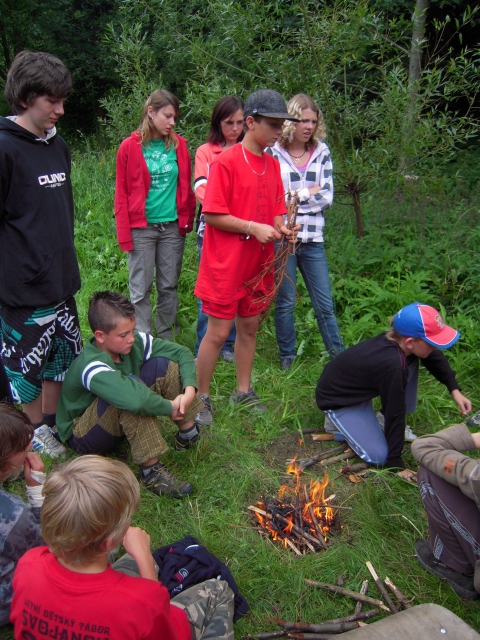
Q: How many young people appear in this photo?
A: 10